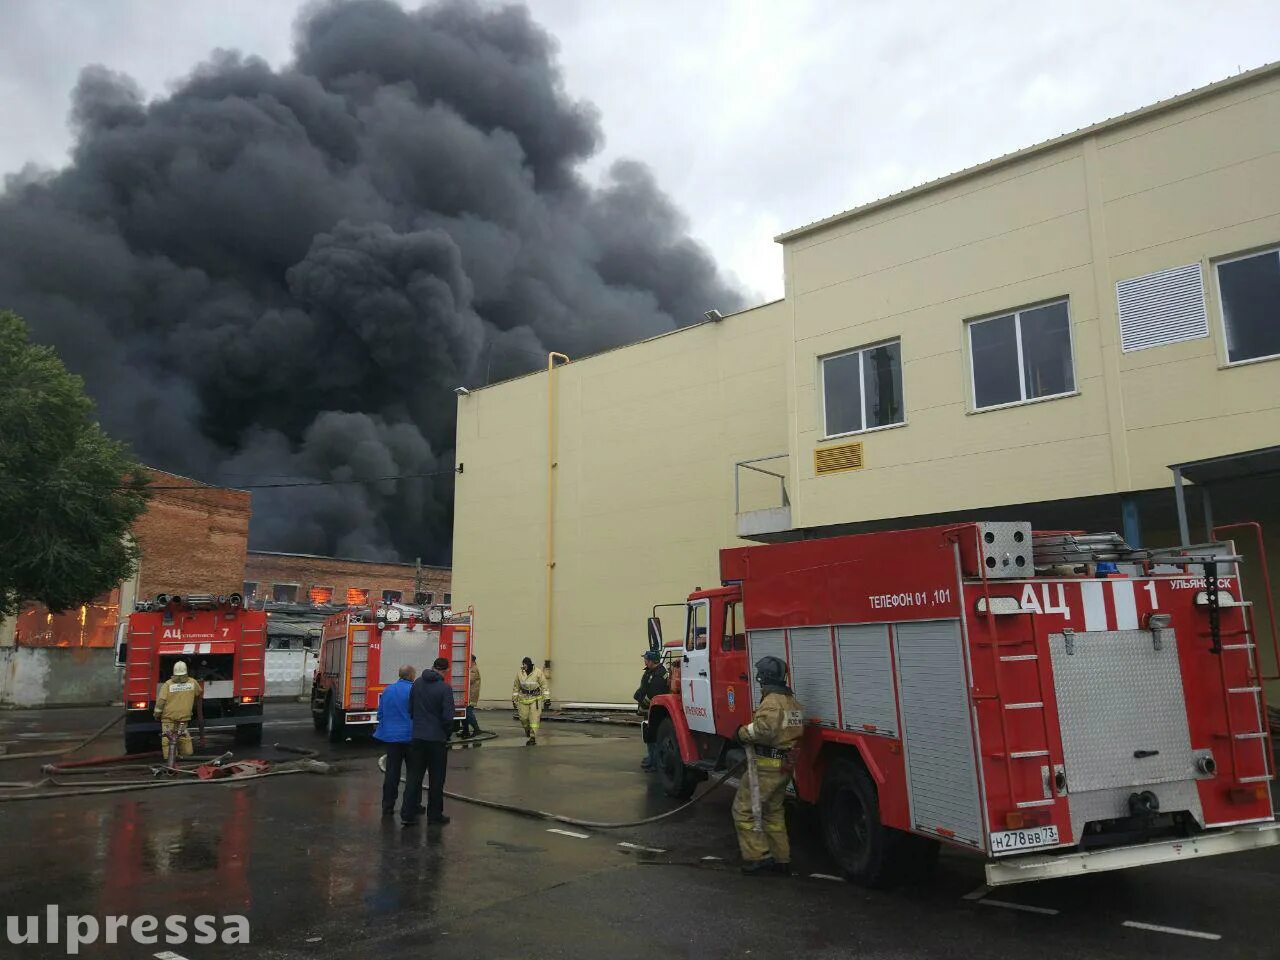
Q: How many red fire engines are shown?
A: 3